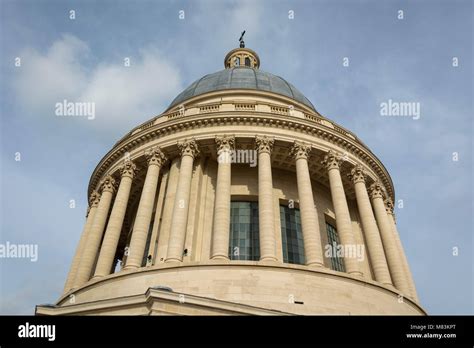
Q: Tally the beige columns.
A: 12